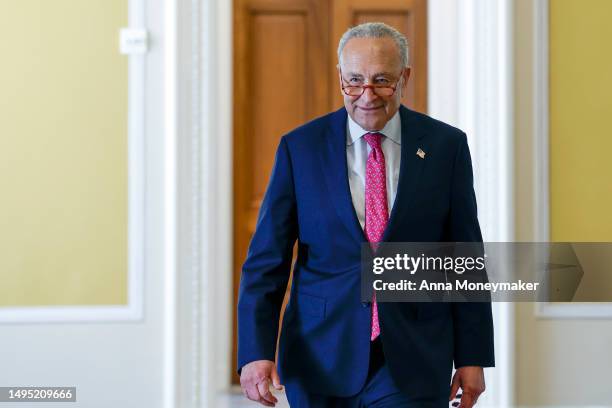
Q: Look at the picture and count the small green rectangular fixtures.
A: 0